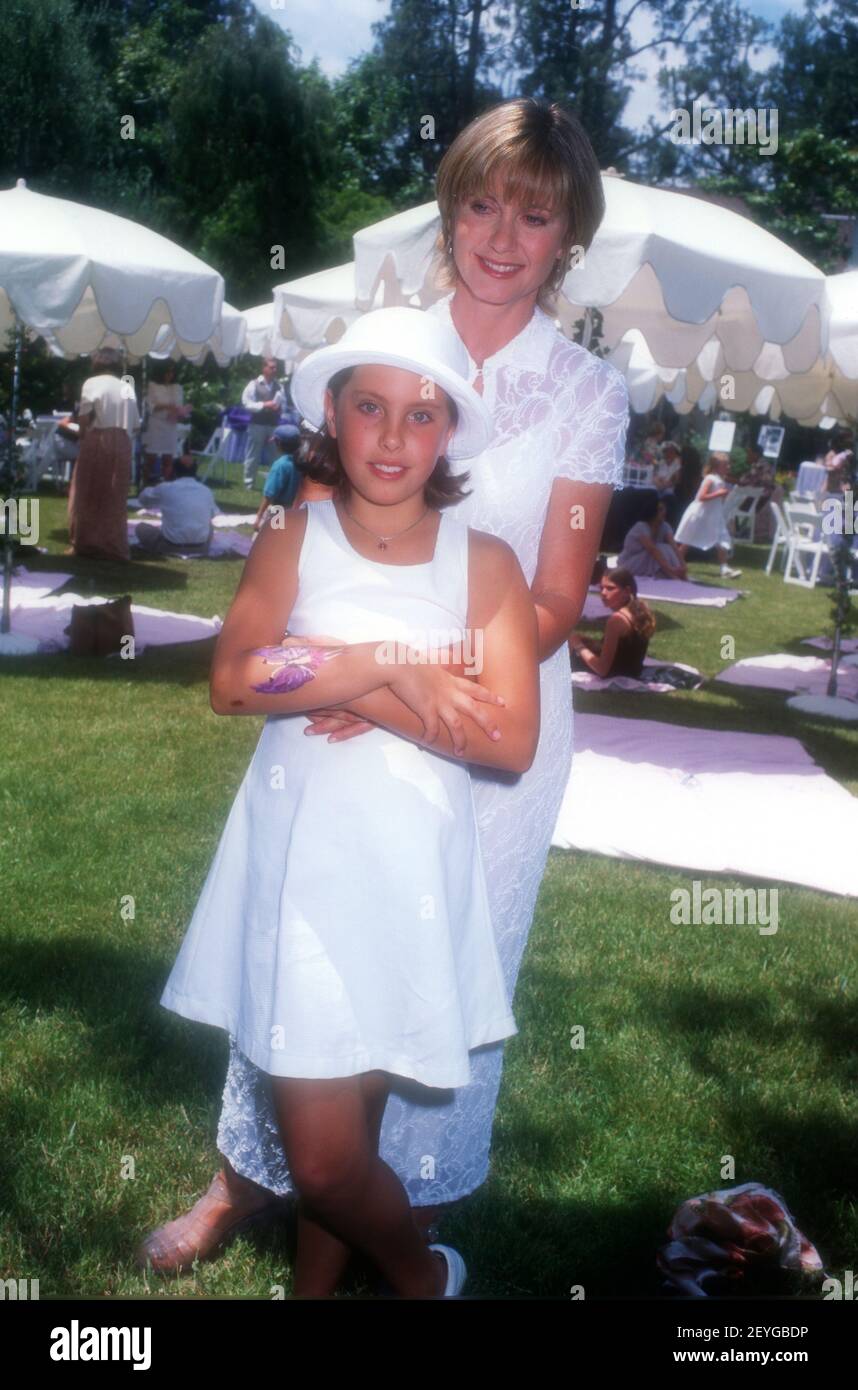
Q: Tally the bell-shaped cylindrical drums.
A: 0